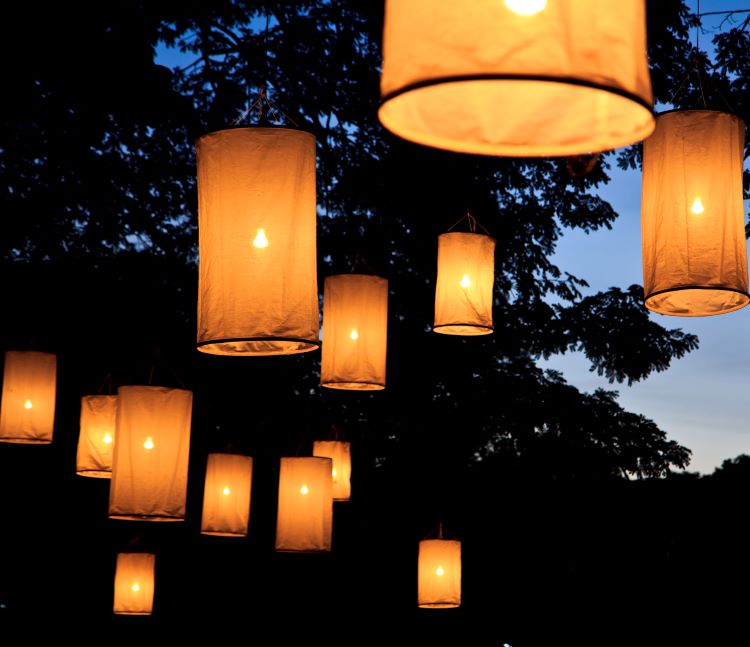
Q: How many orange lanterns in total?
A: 13